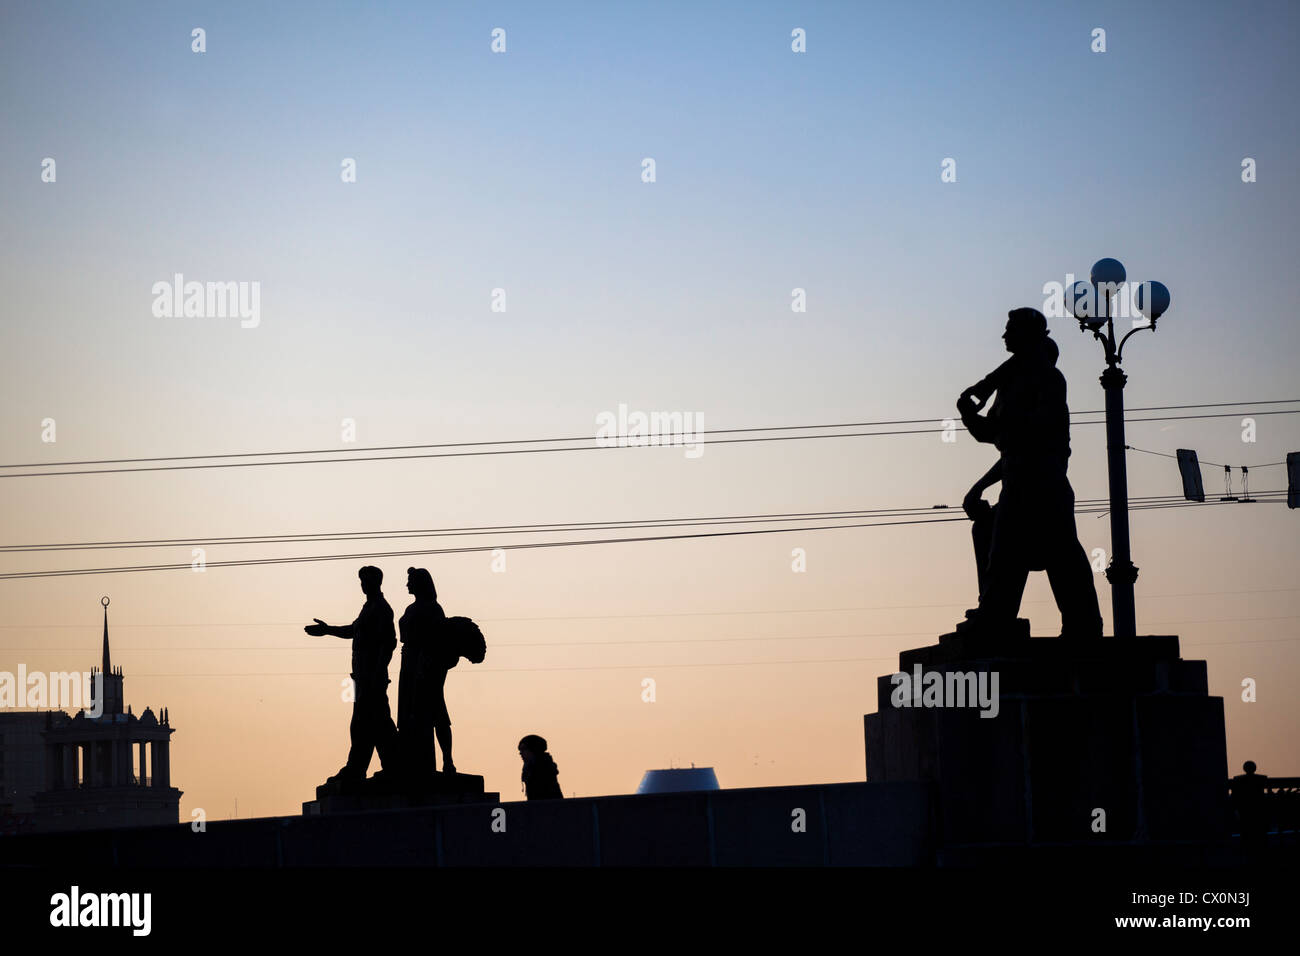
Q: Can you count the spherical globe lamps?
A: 4